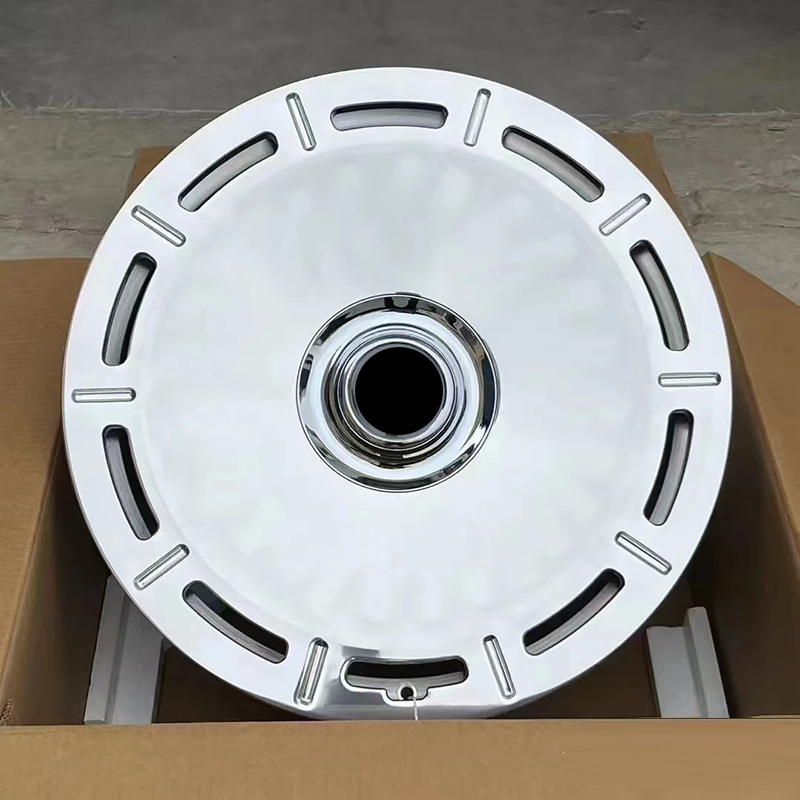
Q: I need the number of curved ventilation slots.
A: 10